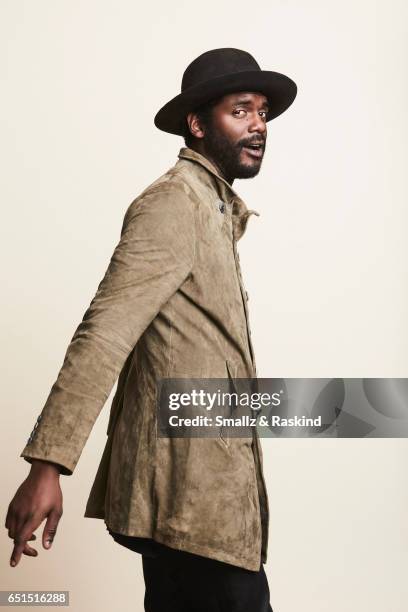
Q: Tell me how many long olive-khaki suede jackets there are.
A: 1